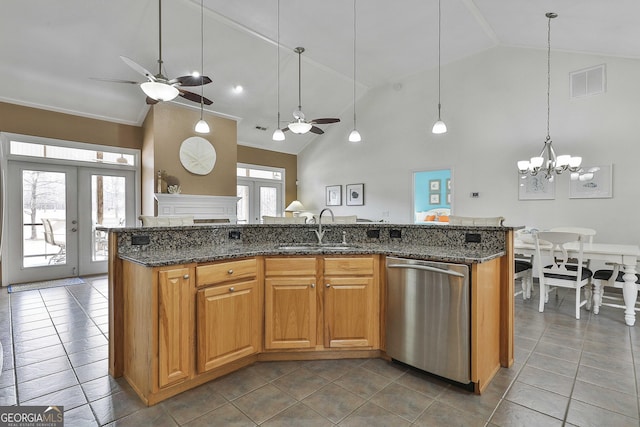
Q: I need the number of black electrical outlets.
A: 5